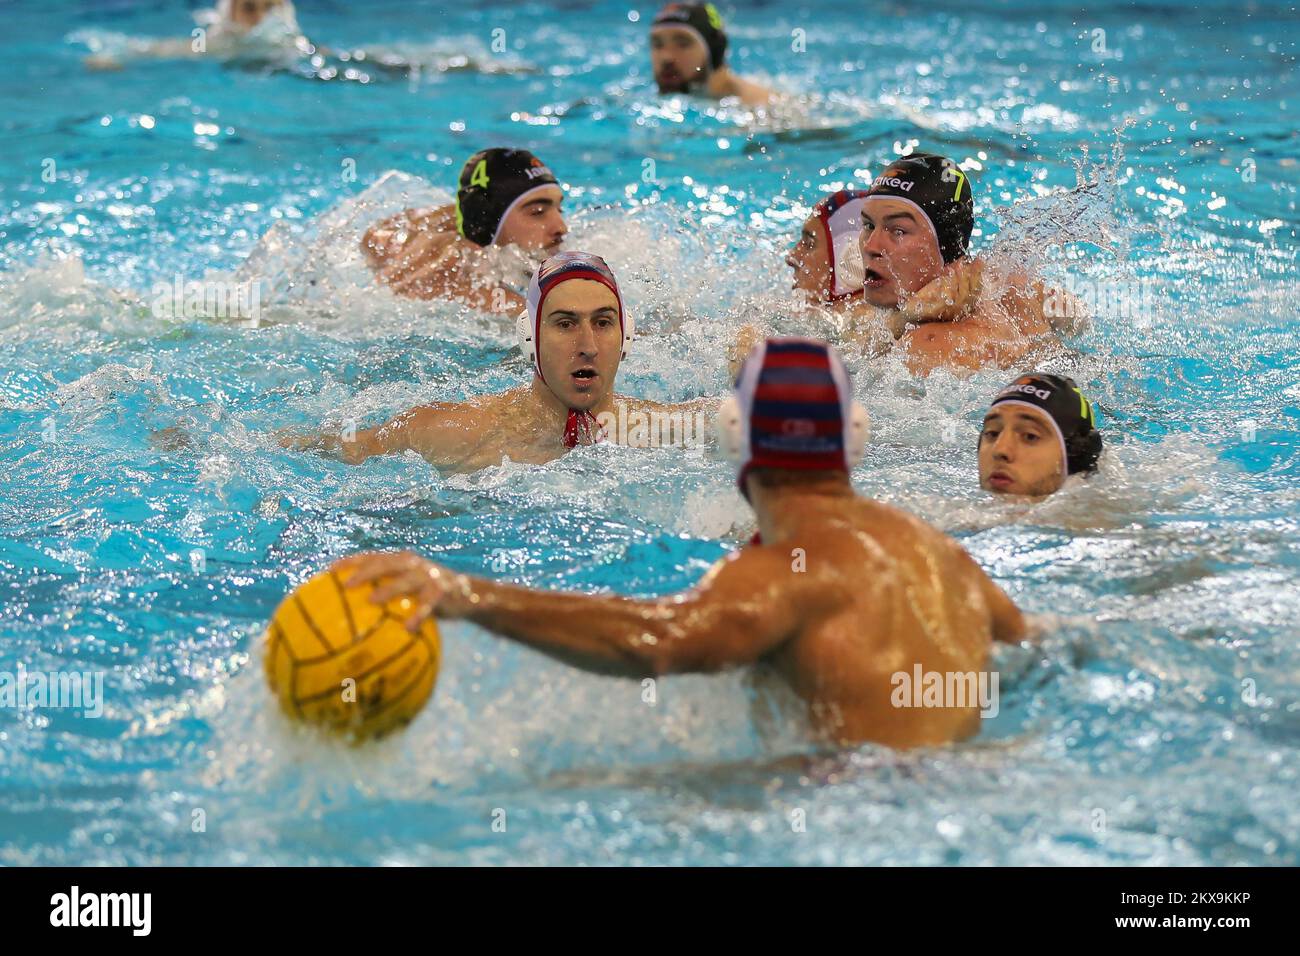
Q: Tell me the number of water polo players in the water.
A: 8